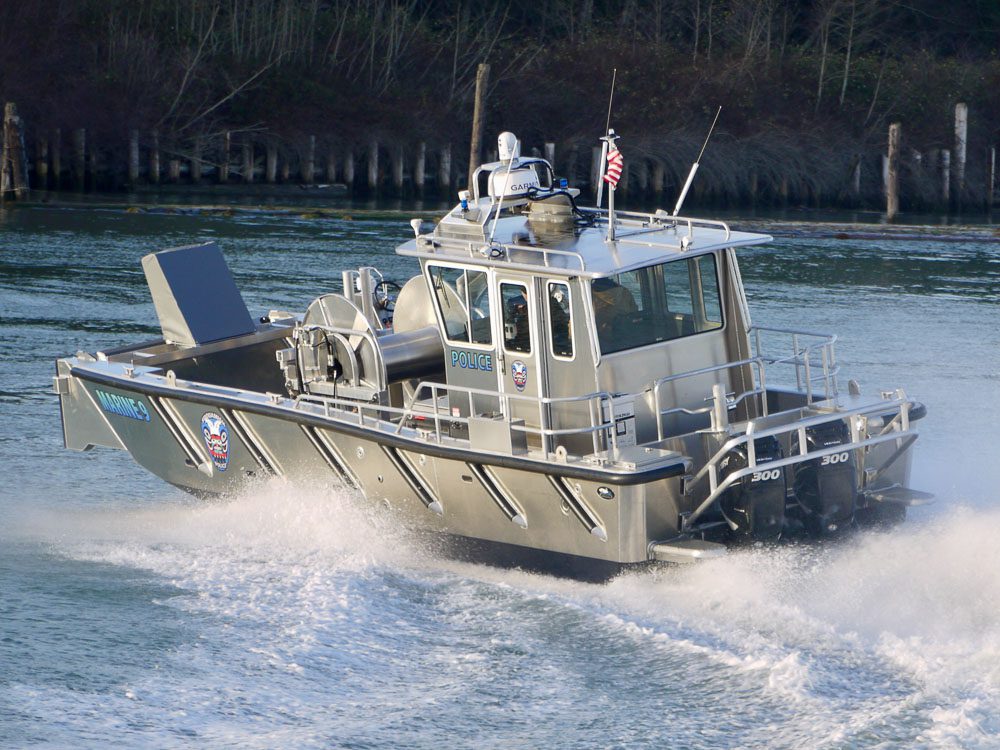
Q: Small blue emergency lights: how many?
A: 2